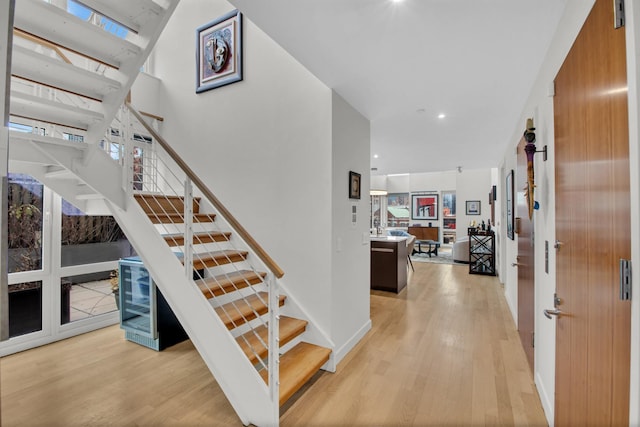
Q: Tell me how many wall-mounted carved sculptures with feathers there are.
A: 1